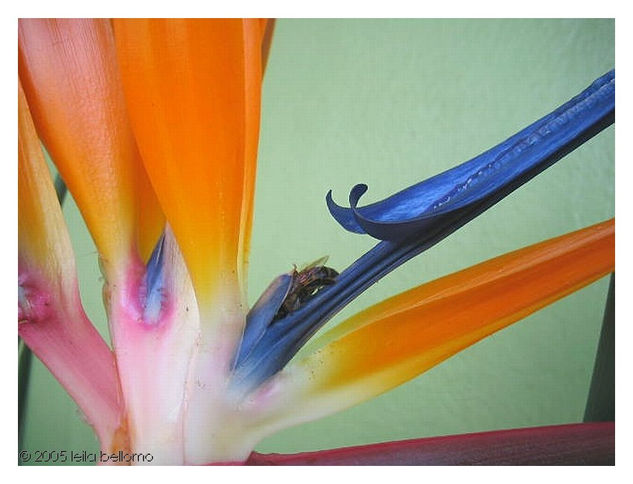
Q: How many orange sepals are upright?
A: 3